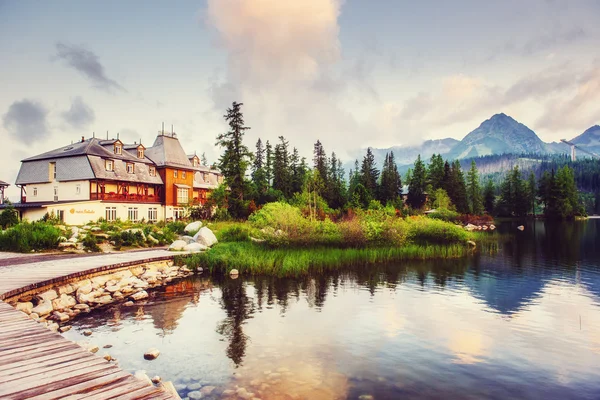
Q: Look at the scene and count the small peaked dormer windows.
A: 3